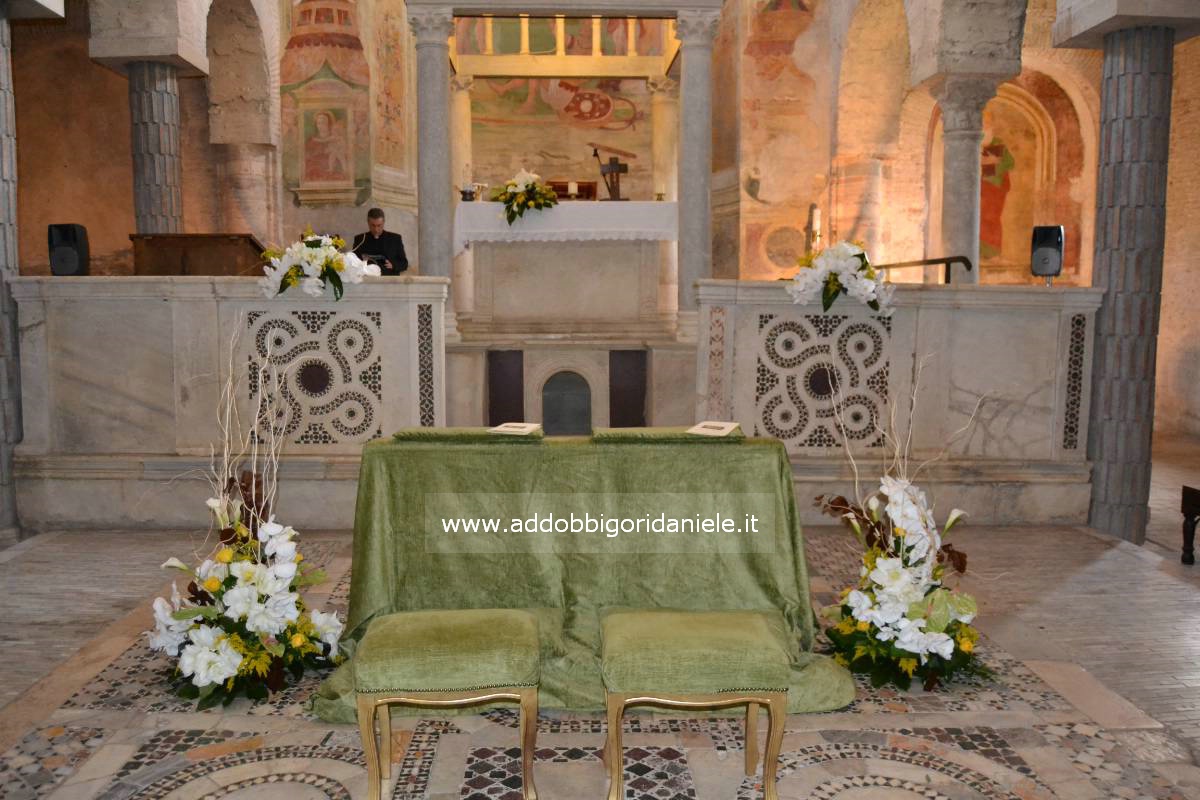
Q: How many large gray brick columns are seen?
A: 3